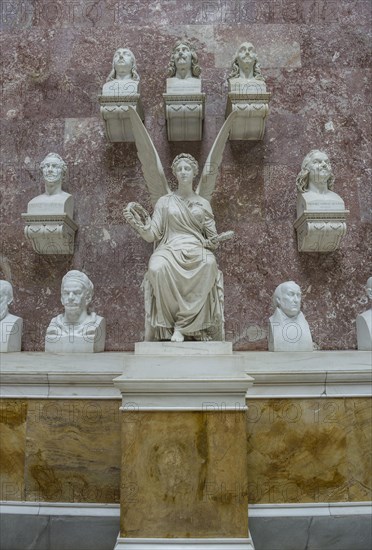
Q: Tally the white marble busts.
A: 9